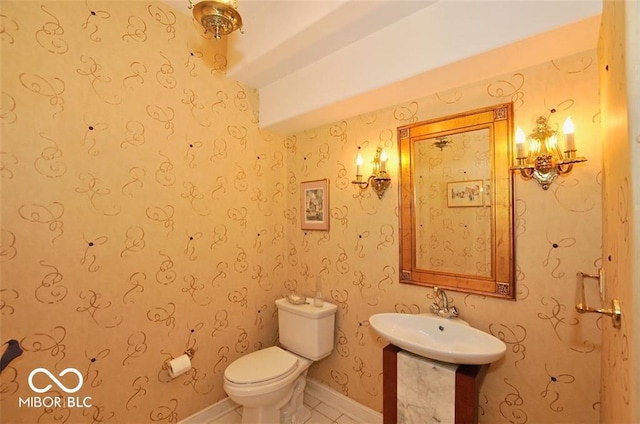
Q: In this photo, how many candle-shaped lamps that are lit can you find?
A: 4